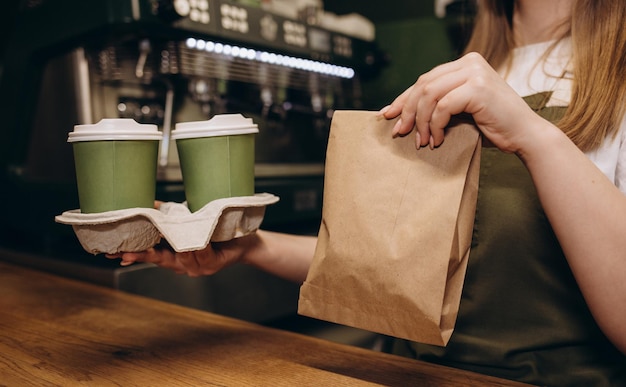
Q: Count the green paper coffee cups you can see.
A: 2